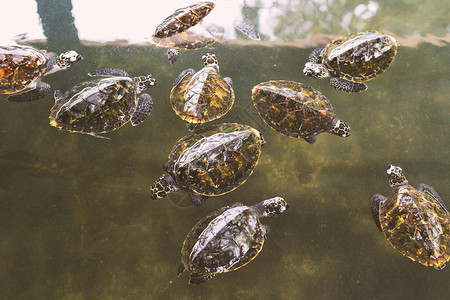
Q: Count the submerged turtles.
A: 9